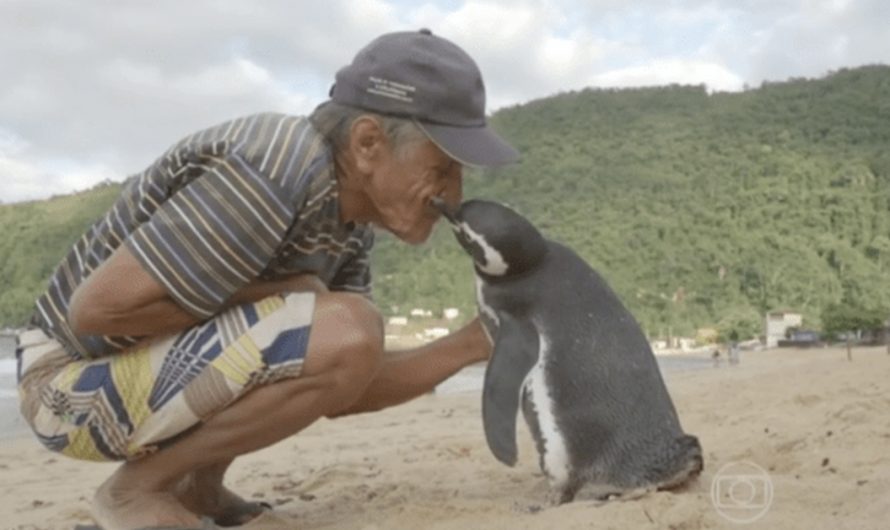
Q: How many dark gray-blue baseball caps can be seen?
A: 1